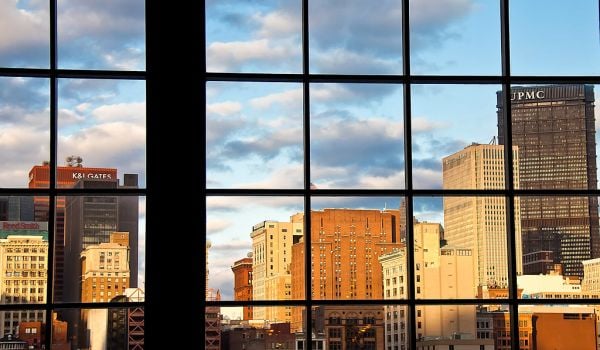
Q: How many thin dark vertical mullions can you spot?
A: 4